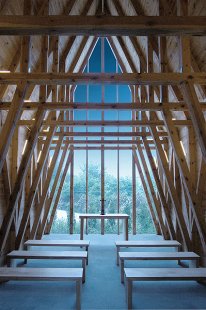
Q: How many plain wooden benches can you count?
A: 6